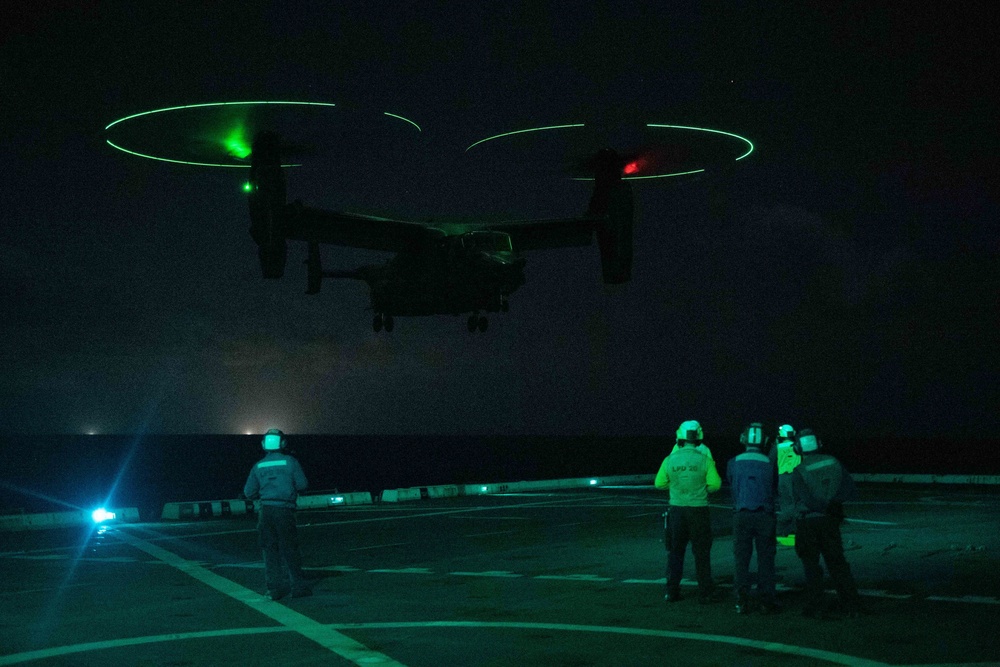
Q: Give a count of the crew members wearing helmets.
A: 5